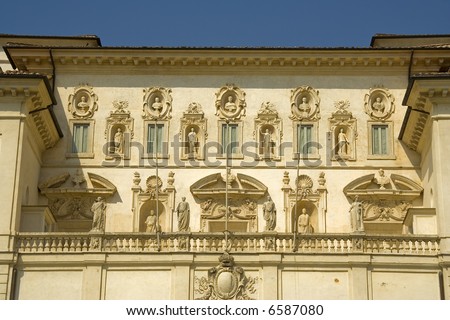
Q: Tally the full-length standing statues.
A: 10